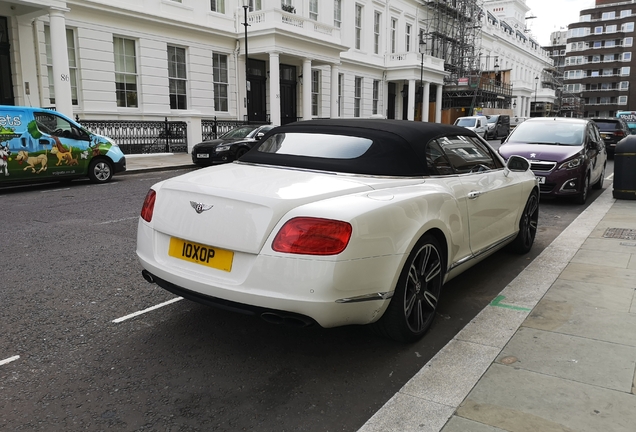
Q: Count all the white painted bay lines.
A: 2